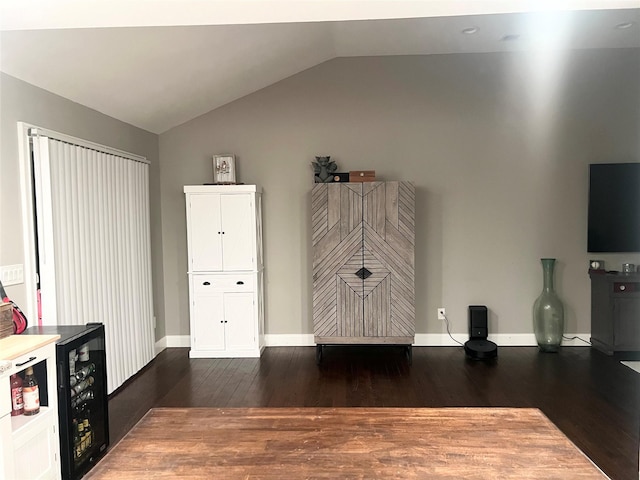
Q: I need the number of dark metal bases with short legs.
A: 1